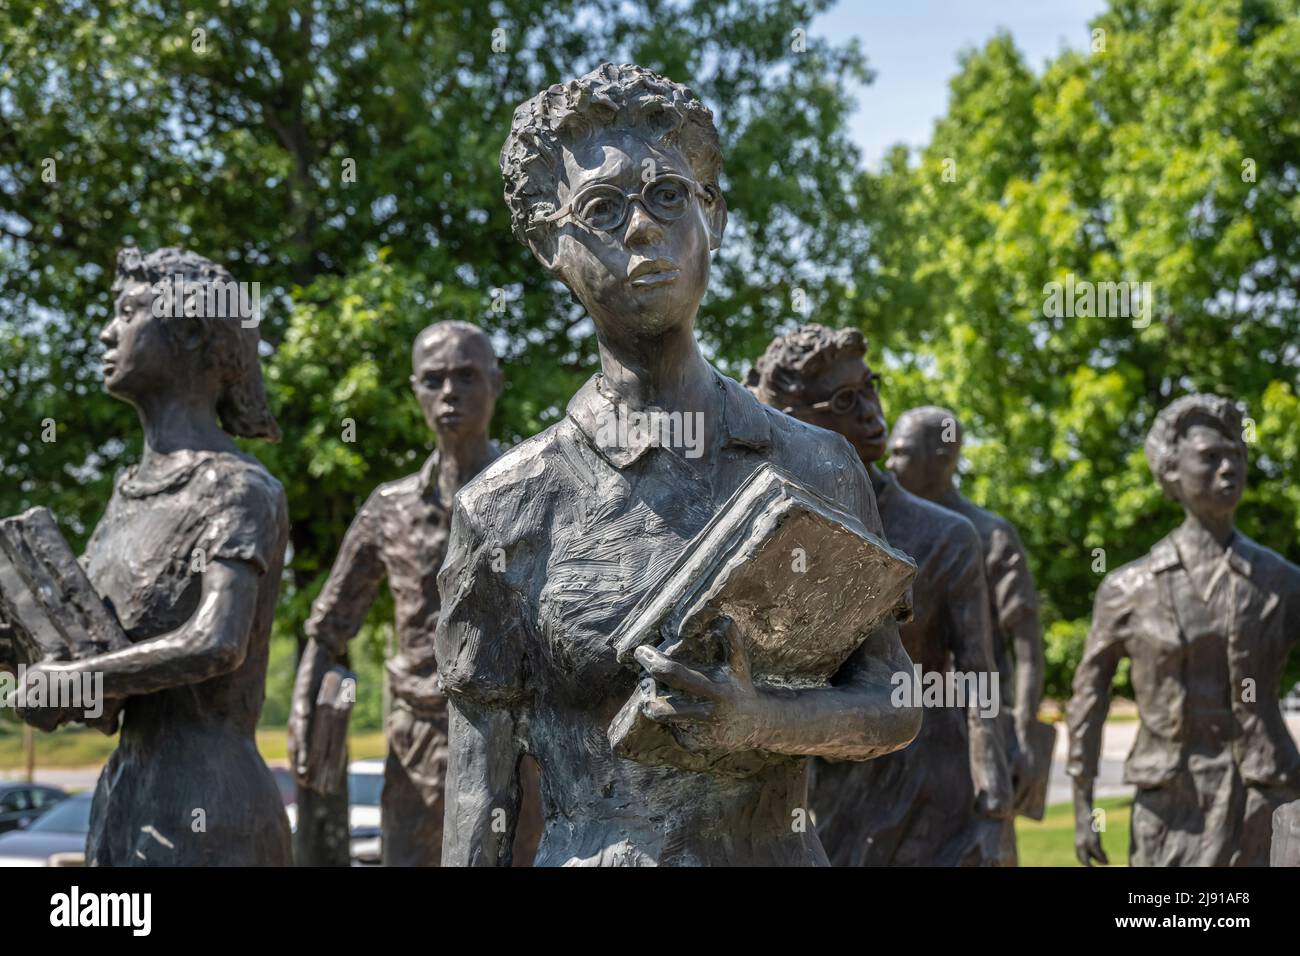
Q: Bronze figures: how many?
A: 6